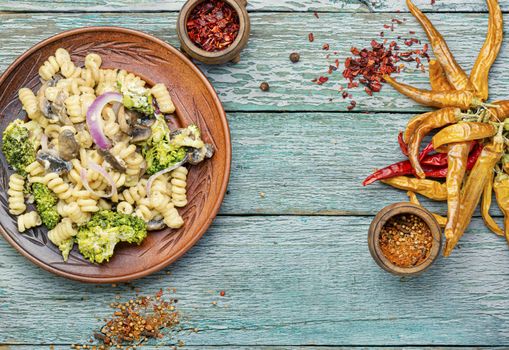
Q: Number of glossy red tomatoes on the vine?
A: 0